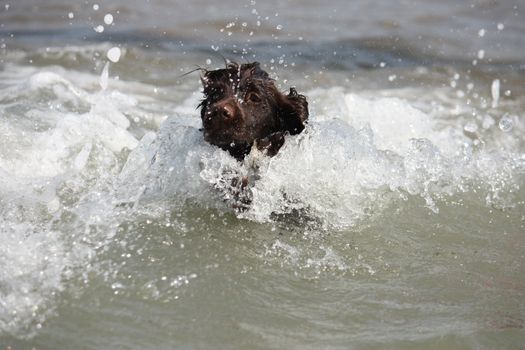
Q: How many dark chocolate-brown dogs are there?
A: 1